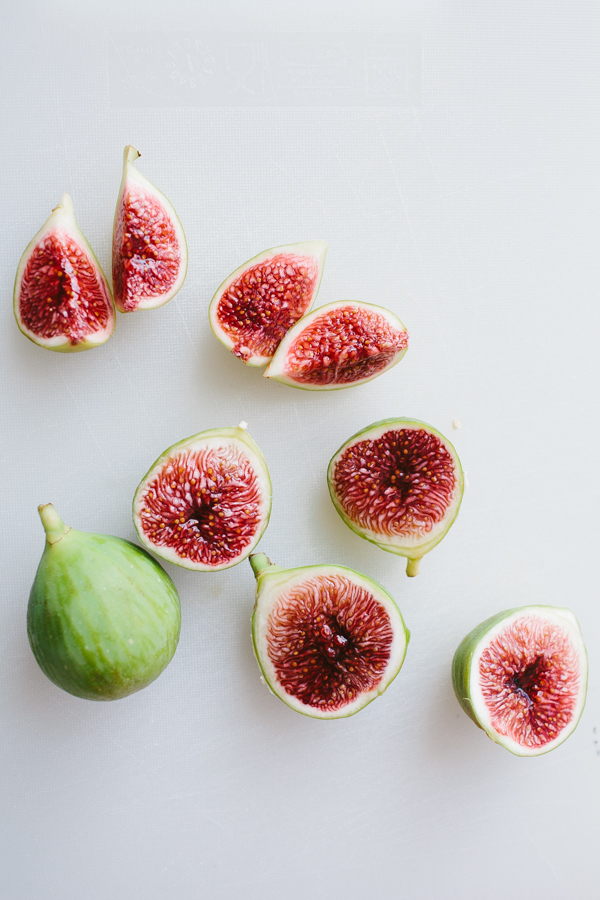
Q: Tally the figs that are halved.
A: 4